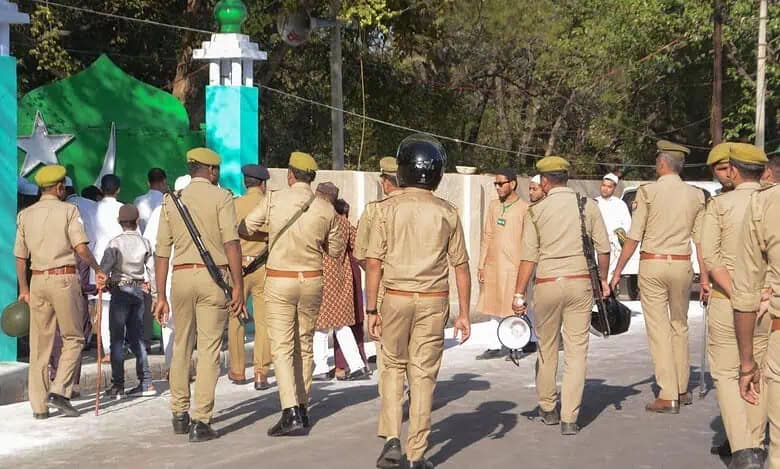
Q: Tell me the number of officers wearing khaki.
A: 11